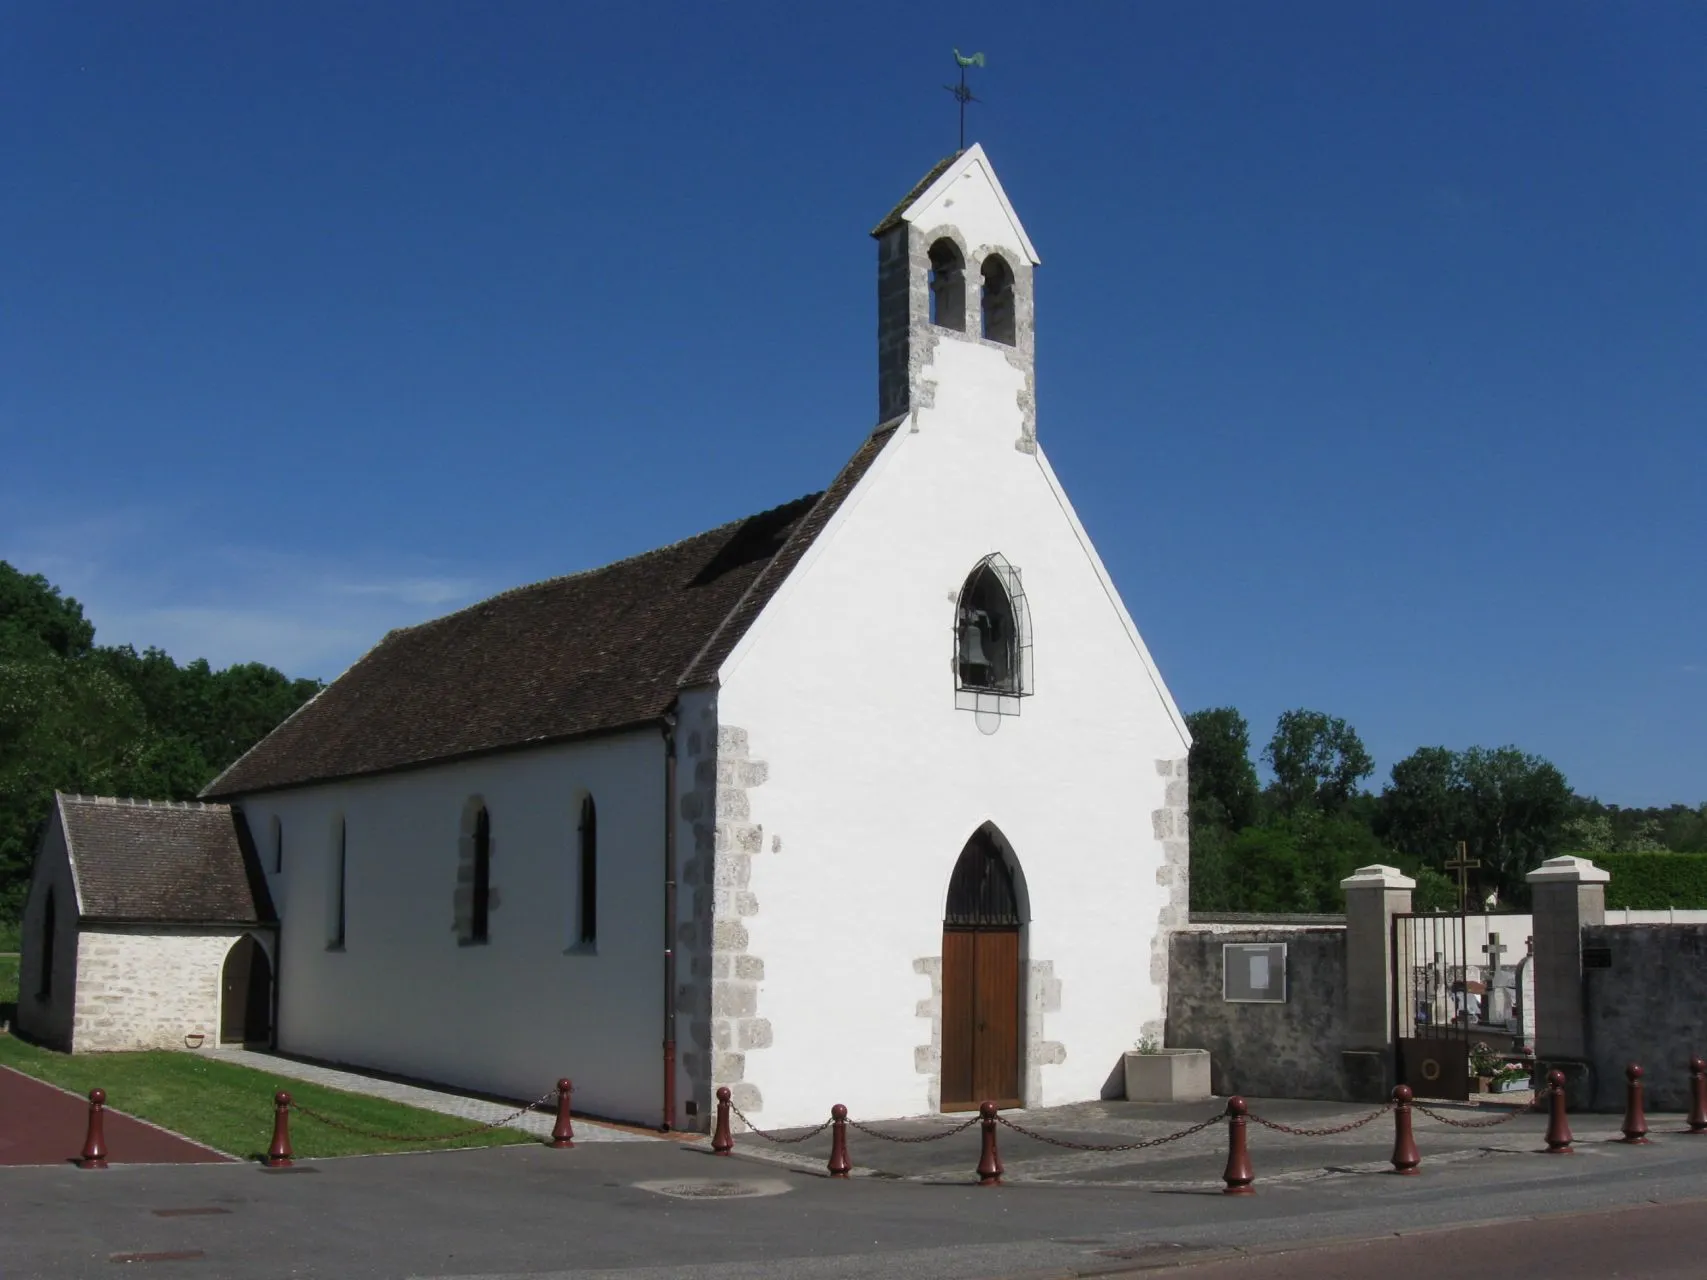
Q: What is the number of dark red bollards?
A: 11